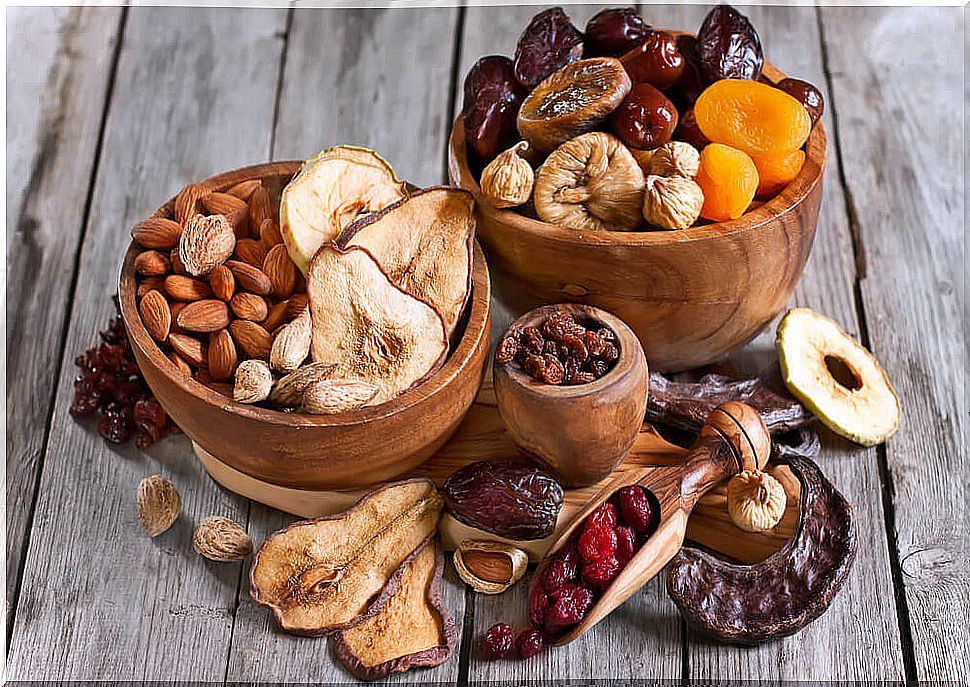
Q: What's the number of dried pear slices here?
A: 4